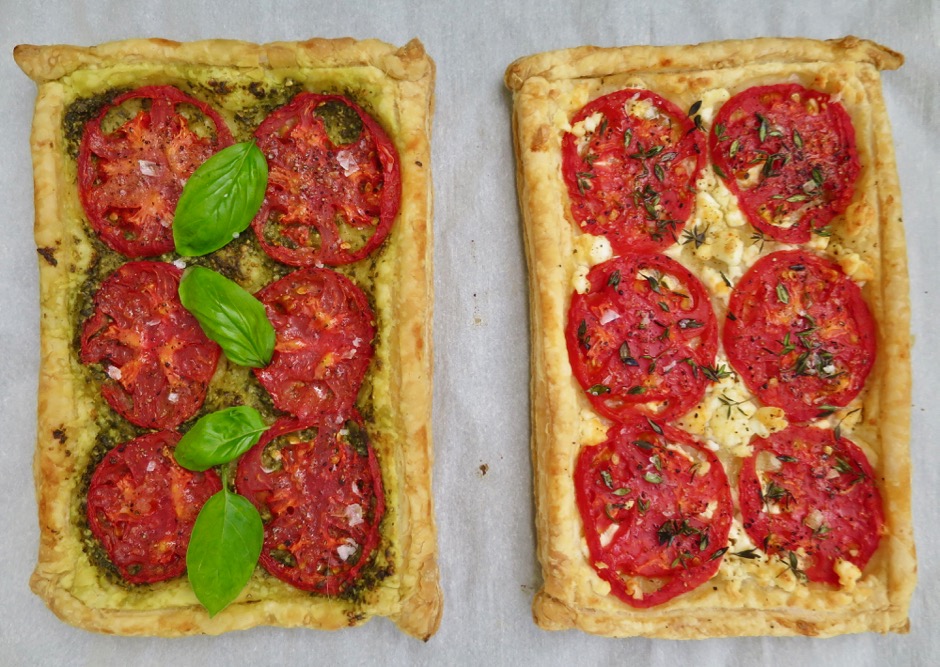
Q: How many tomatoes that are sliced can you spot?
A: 12